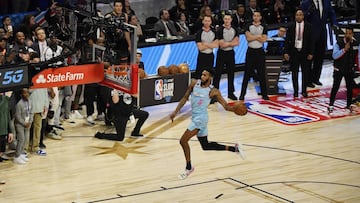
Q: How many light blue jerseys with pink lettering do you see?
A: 1